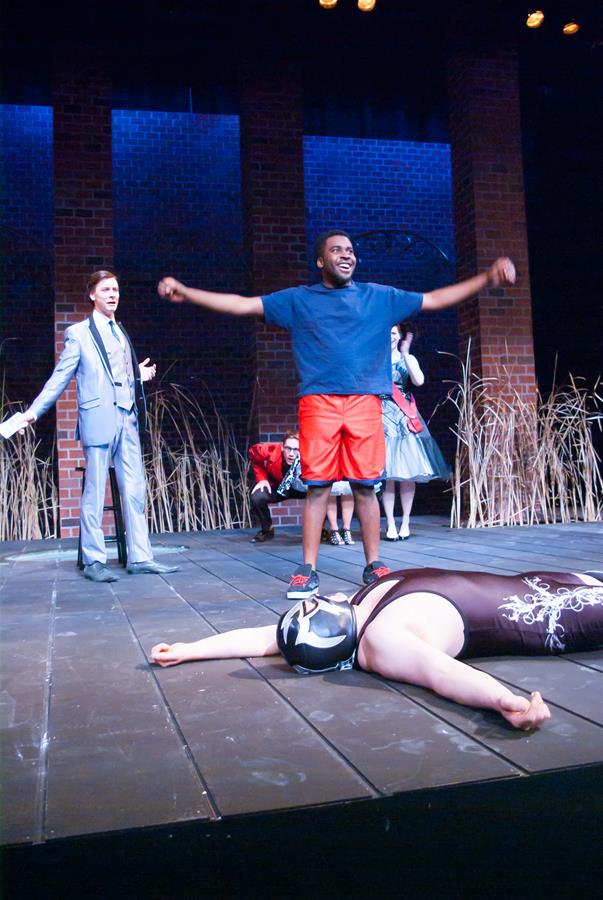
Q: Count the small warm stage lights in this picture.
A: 4